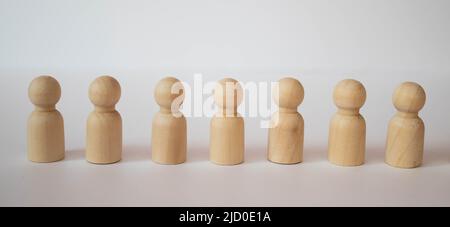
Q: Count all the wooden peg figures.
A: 7